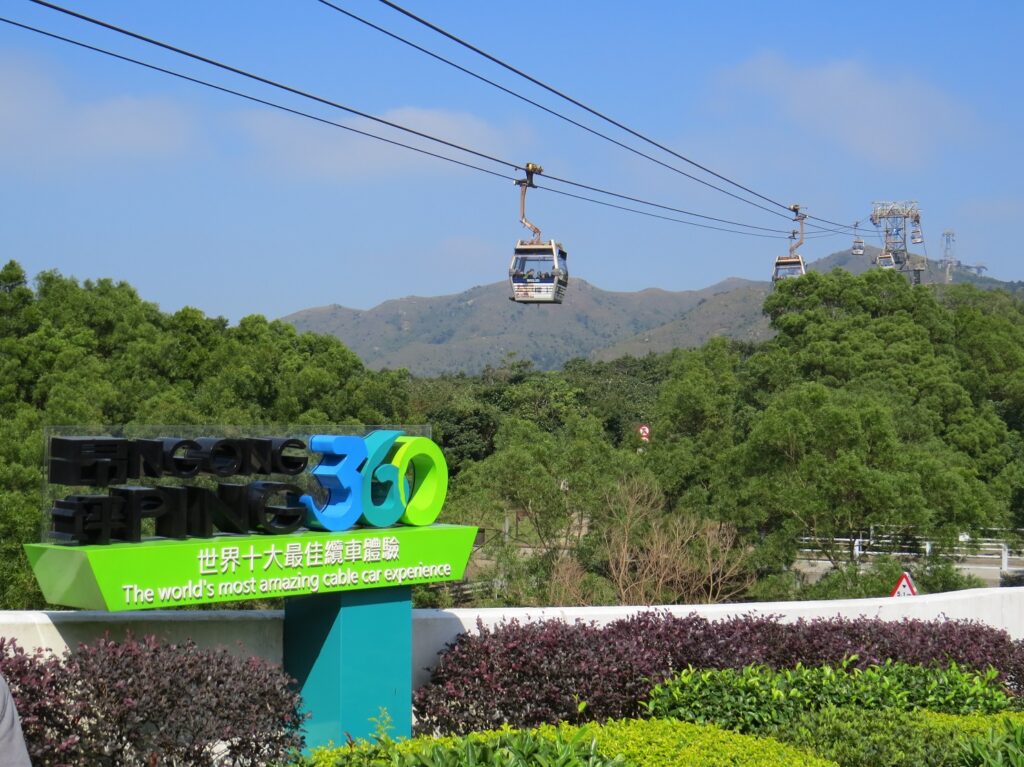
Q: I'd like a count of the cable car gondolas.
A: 5